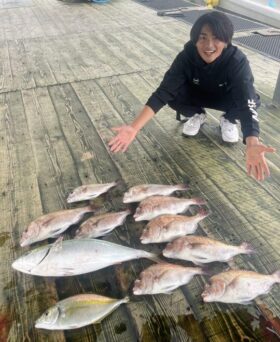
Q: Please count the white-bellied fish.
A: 11